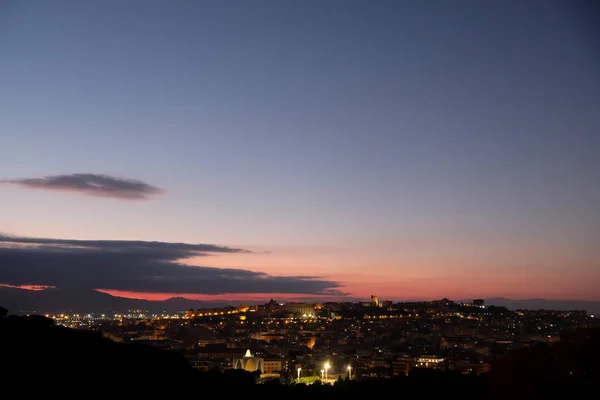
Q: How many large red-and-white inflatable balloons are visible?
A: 0